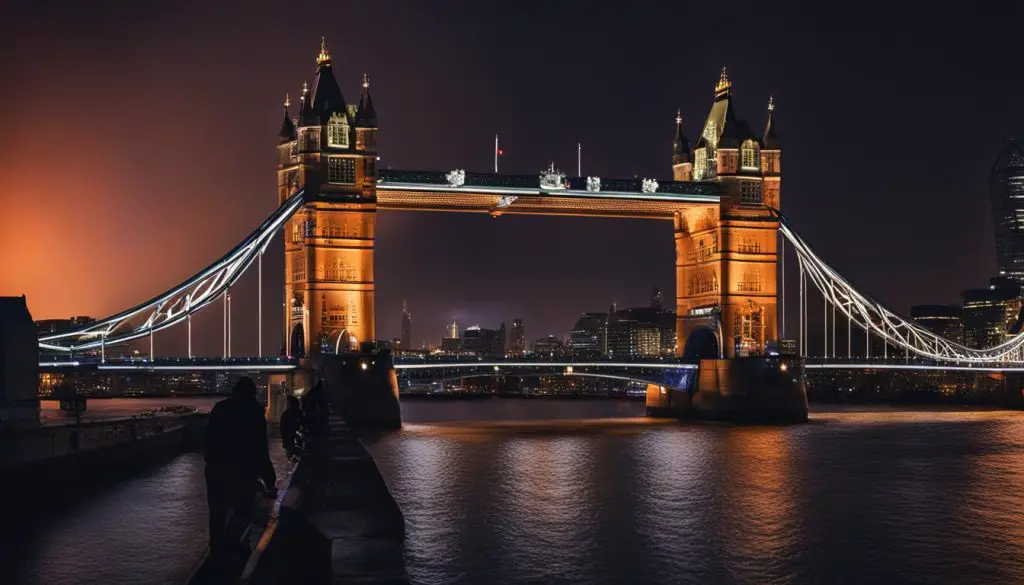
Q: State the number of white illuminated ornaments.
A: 4